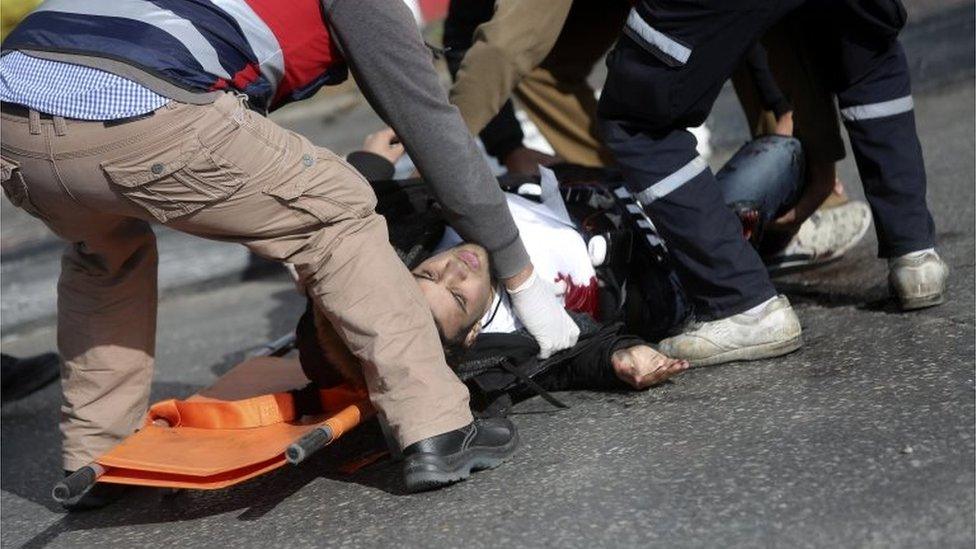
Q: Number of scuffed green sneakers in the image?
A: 0